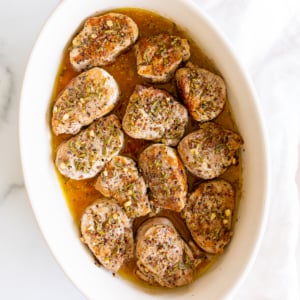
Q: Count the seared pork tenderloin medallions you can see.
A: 12